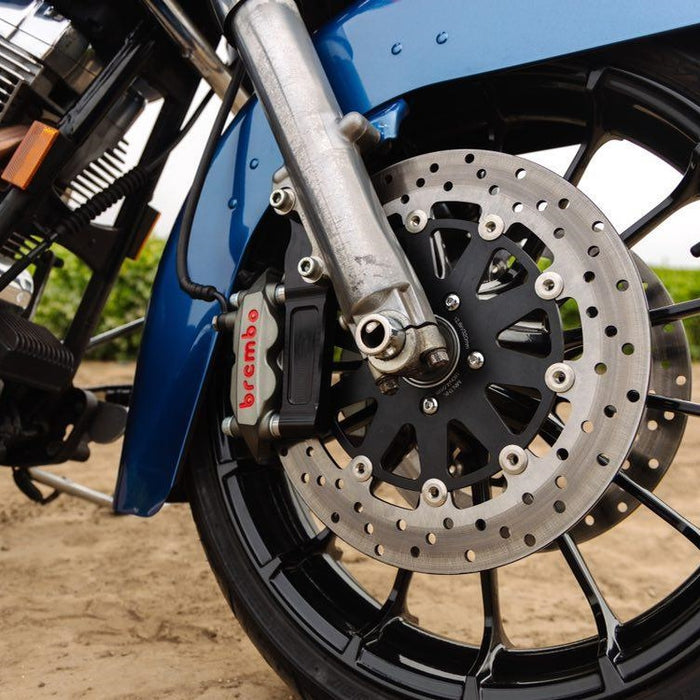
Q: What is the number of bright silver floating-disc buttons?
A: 7